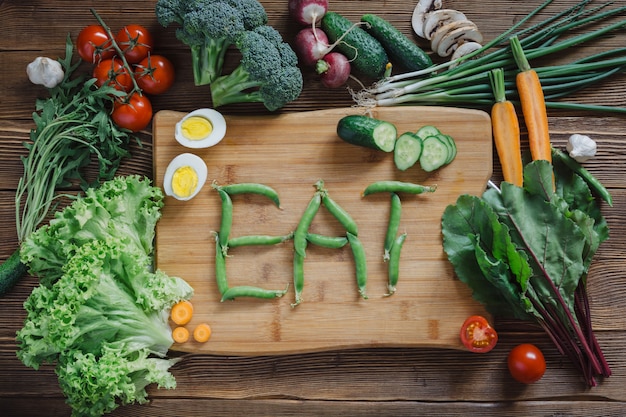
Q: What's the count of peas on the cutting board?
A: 13